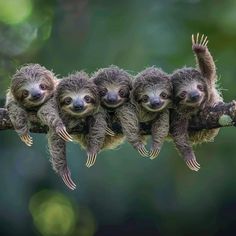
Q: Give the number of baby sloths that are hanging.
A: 5